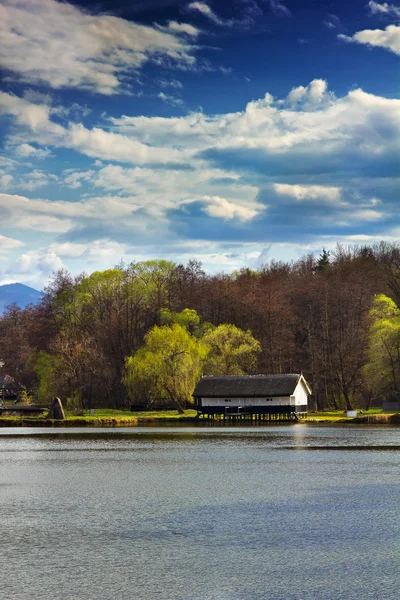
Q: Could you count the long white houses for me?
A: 1